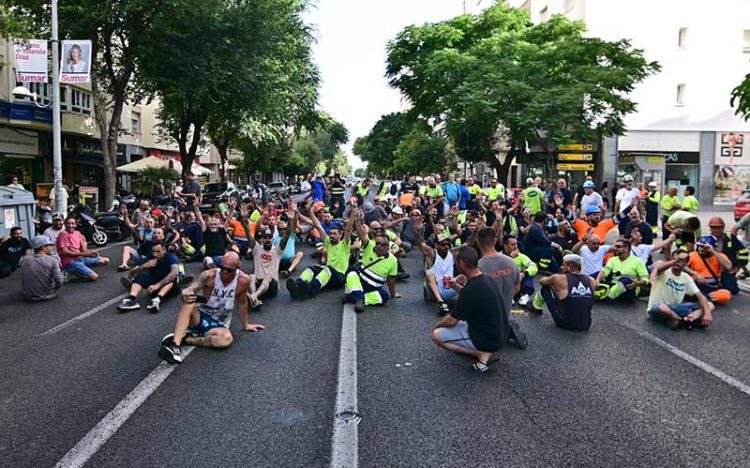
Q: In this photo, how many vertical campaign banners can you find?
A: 2